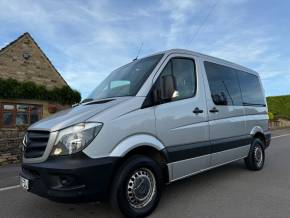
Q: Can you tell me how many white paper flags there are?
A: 0